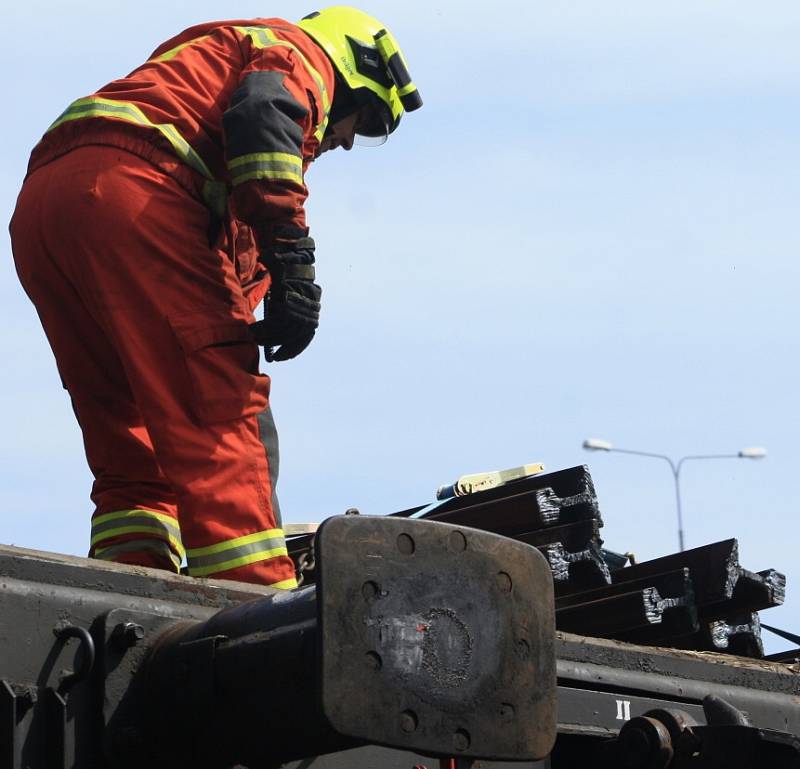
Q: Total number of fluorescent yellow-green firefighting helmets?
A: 1